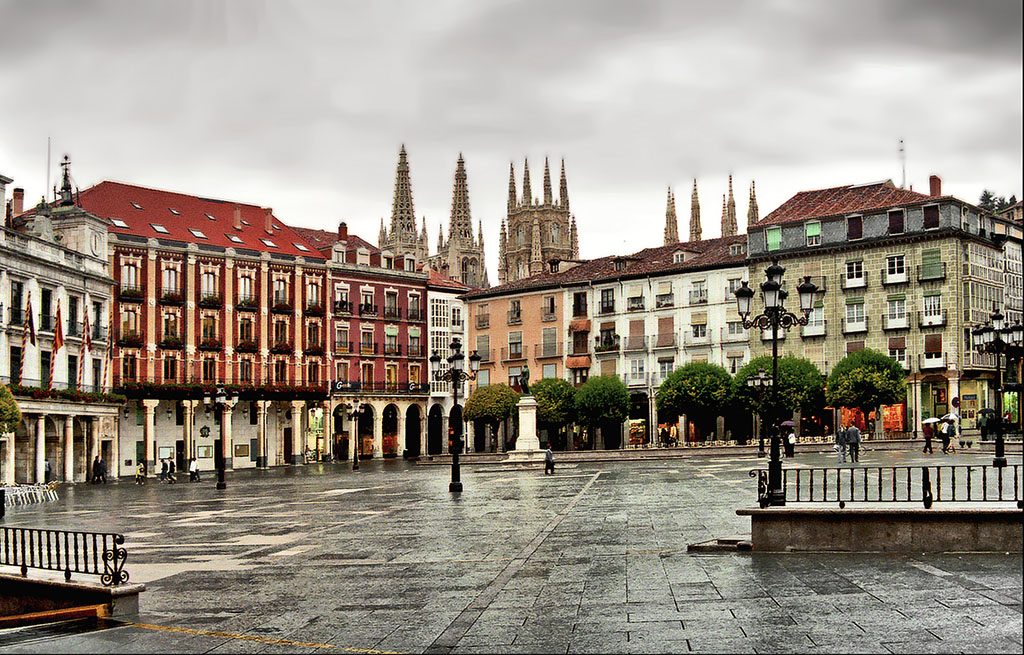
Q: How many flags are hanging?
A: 4